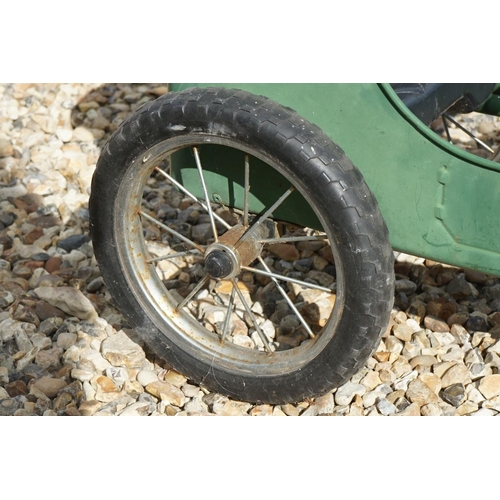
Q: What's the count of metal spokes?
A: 14